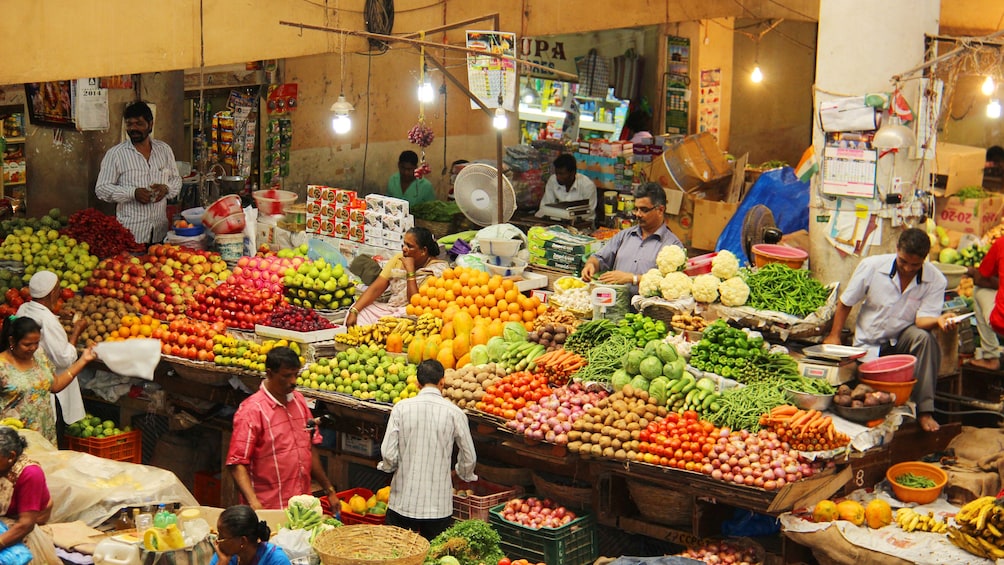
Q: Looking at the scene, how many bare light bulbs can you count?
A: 6